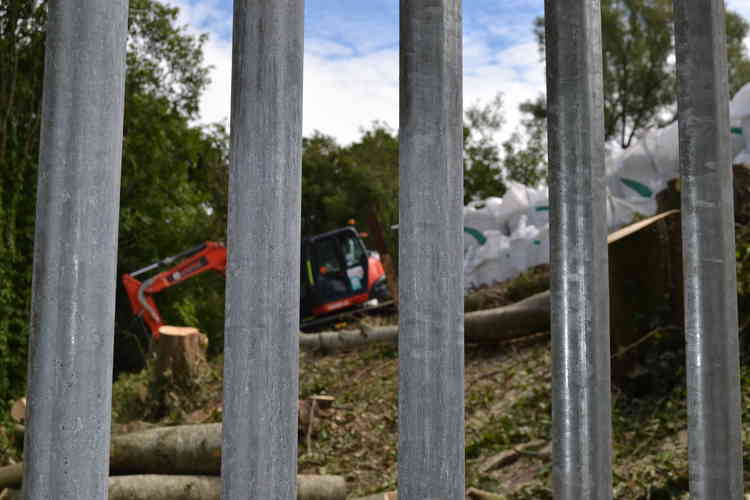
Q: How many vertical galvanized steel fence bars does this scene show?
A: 5